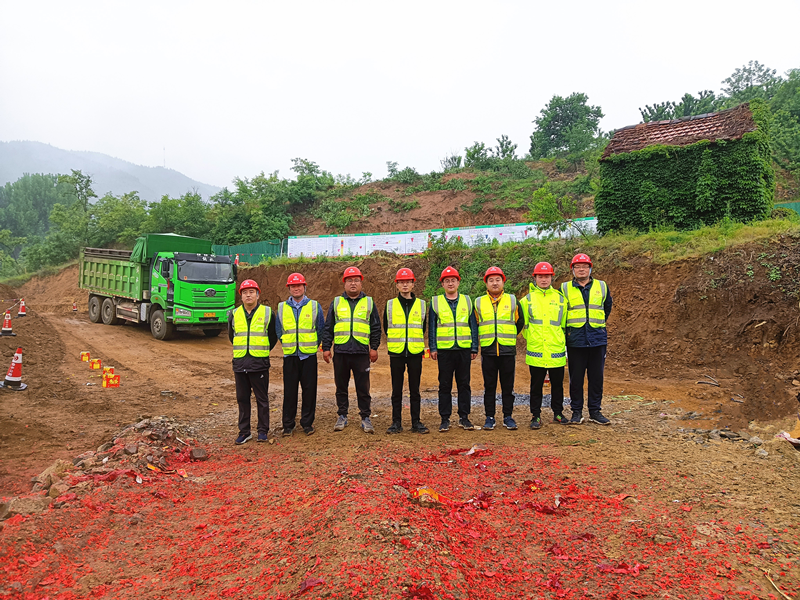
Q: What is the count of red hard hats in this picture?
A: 8